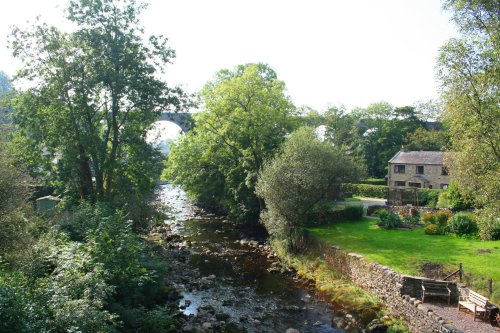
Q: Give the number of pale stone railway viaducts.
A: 1